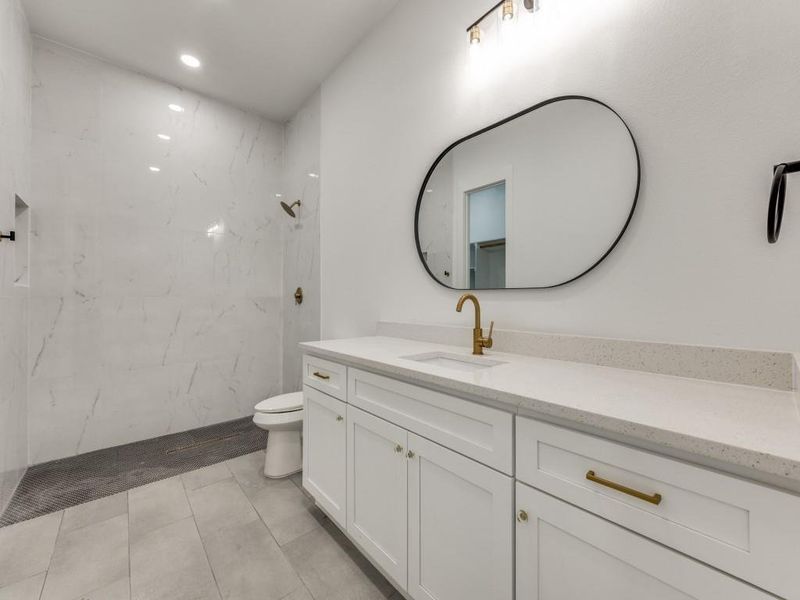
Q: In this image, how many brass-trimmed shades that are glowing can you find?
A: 2